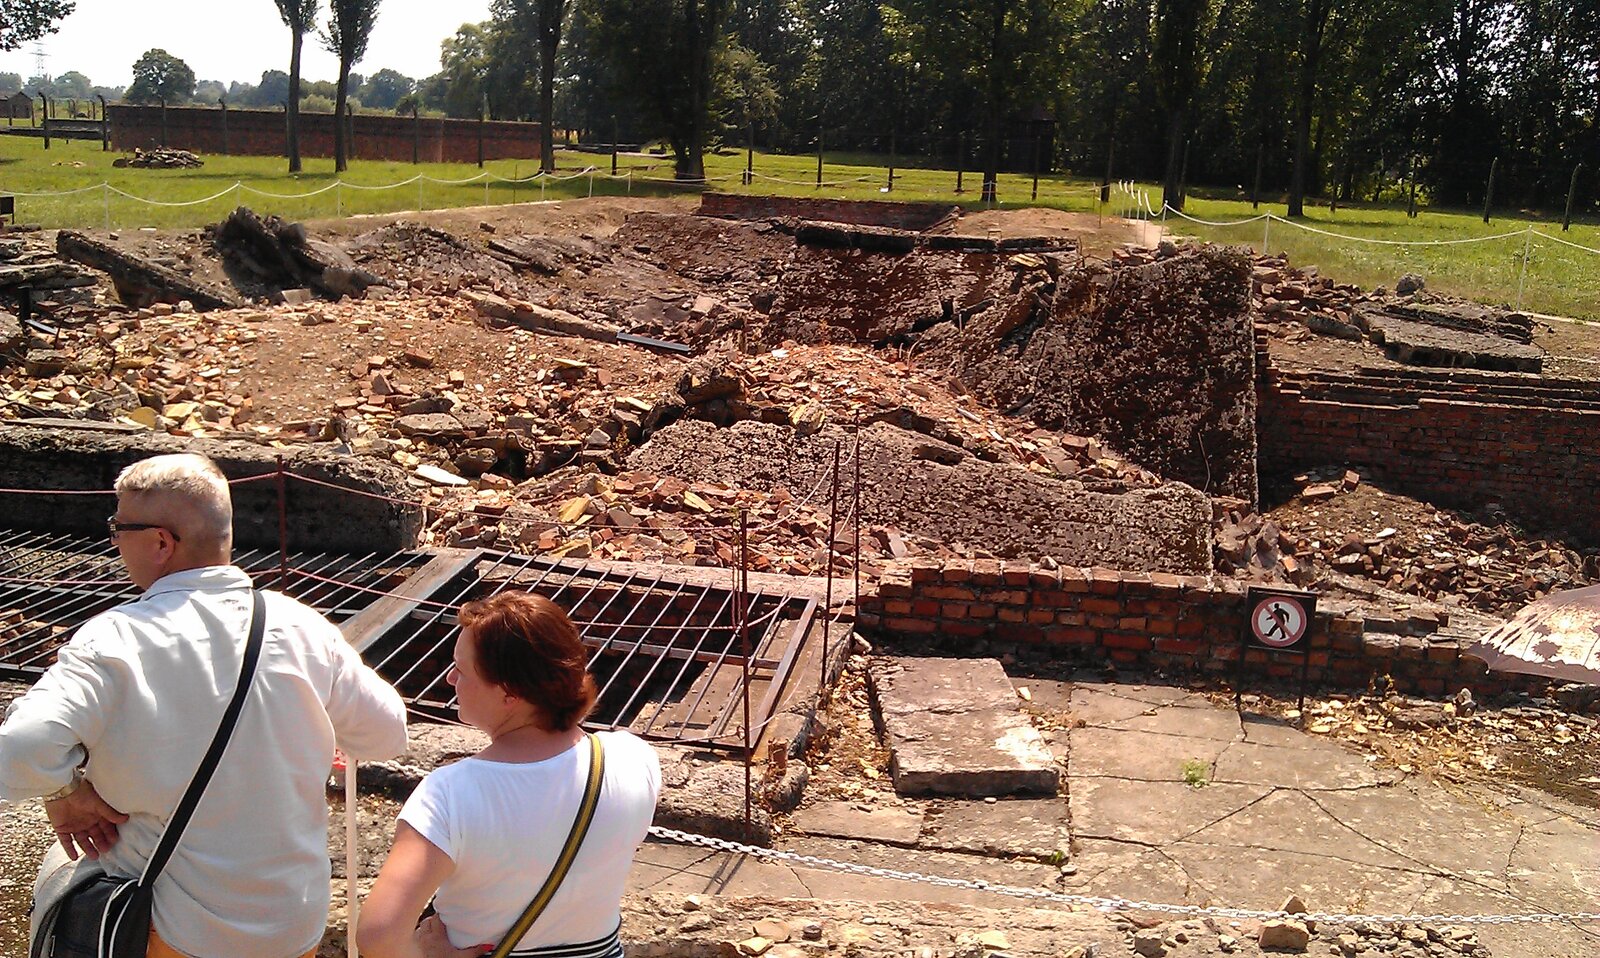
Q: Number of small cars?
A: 0